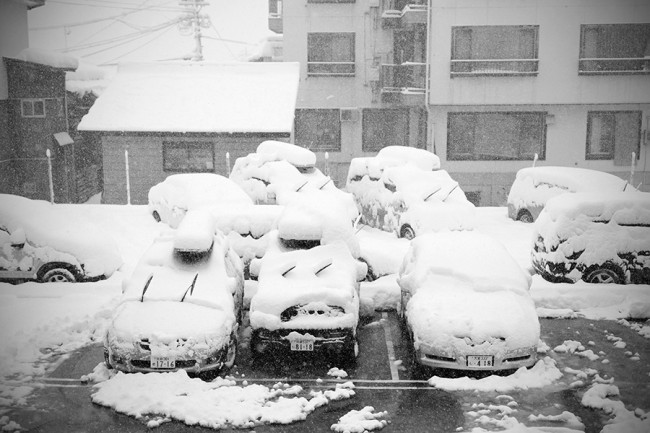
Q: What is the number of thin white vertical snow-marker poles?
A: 6